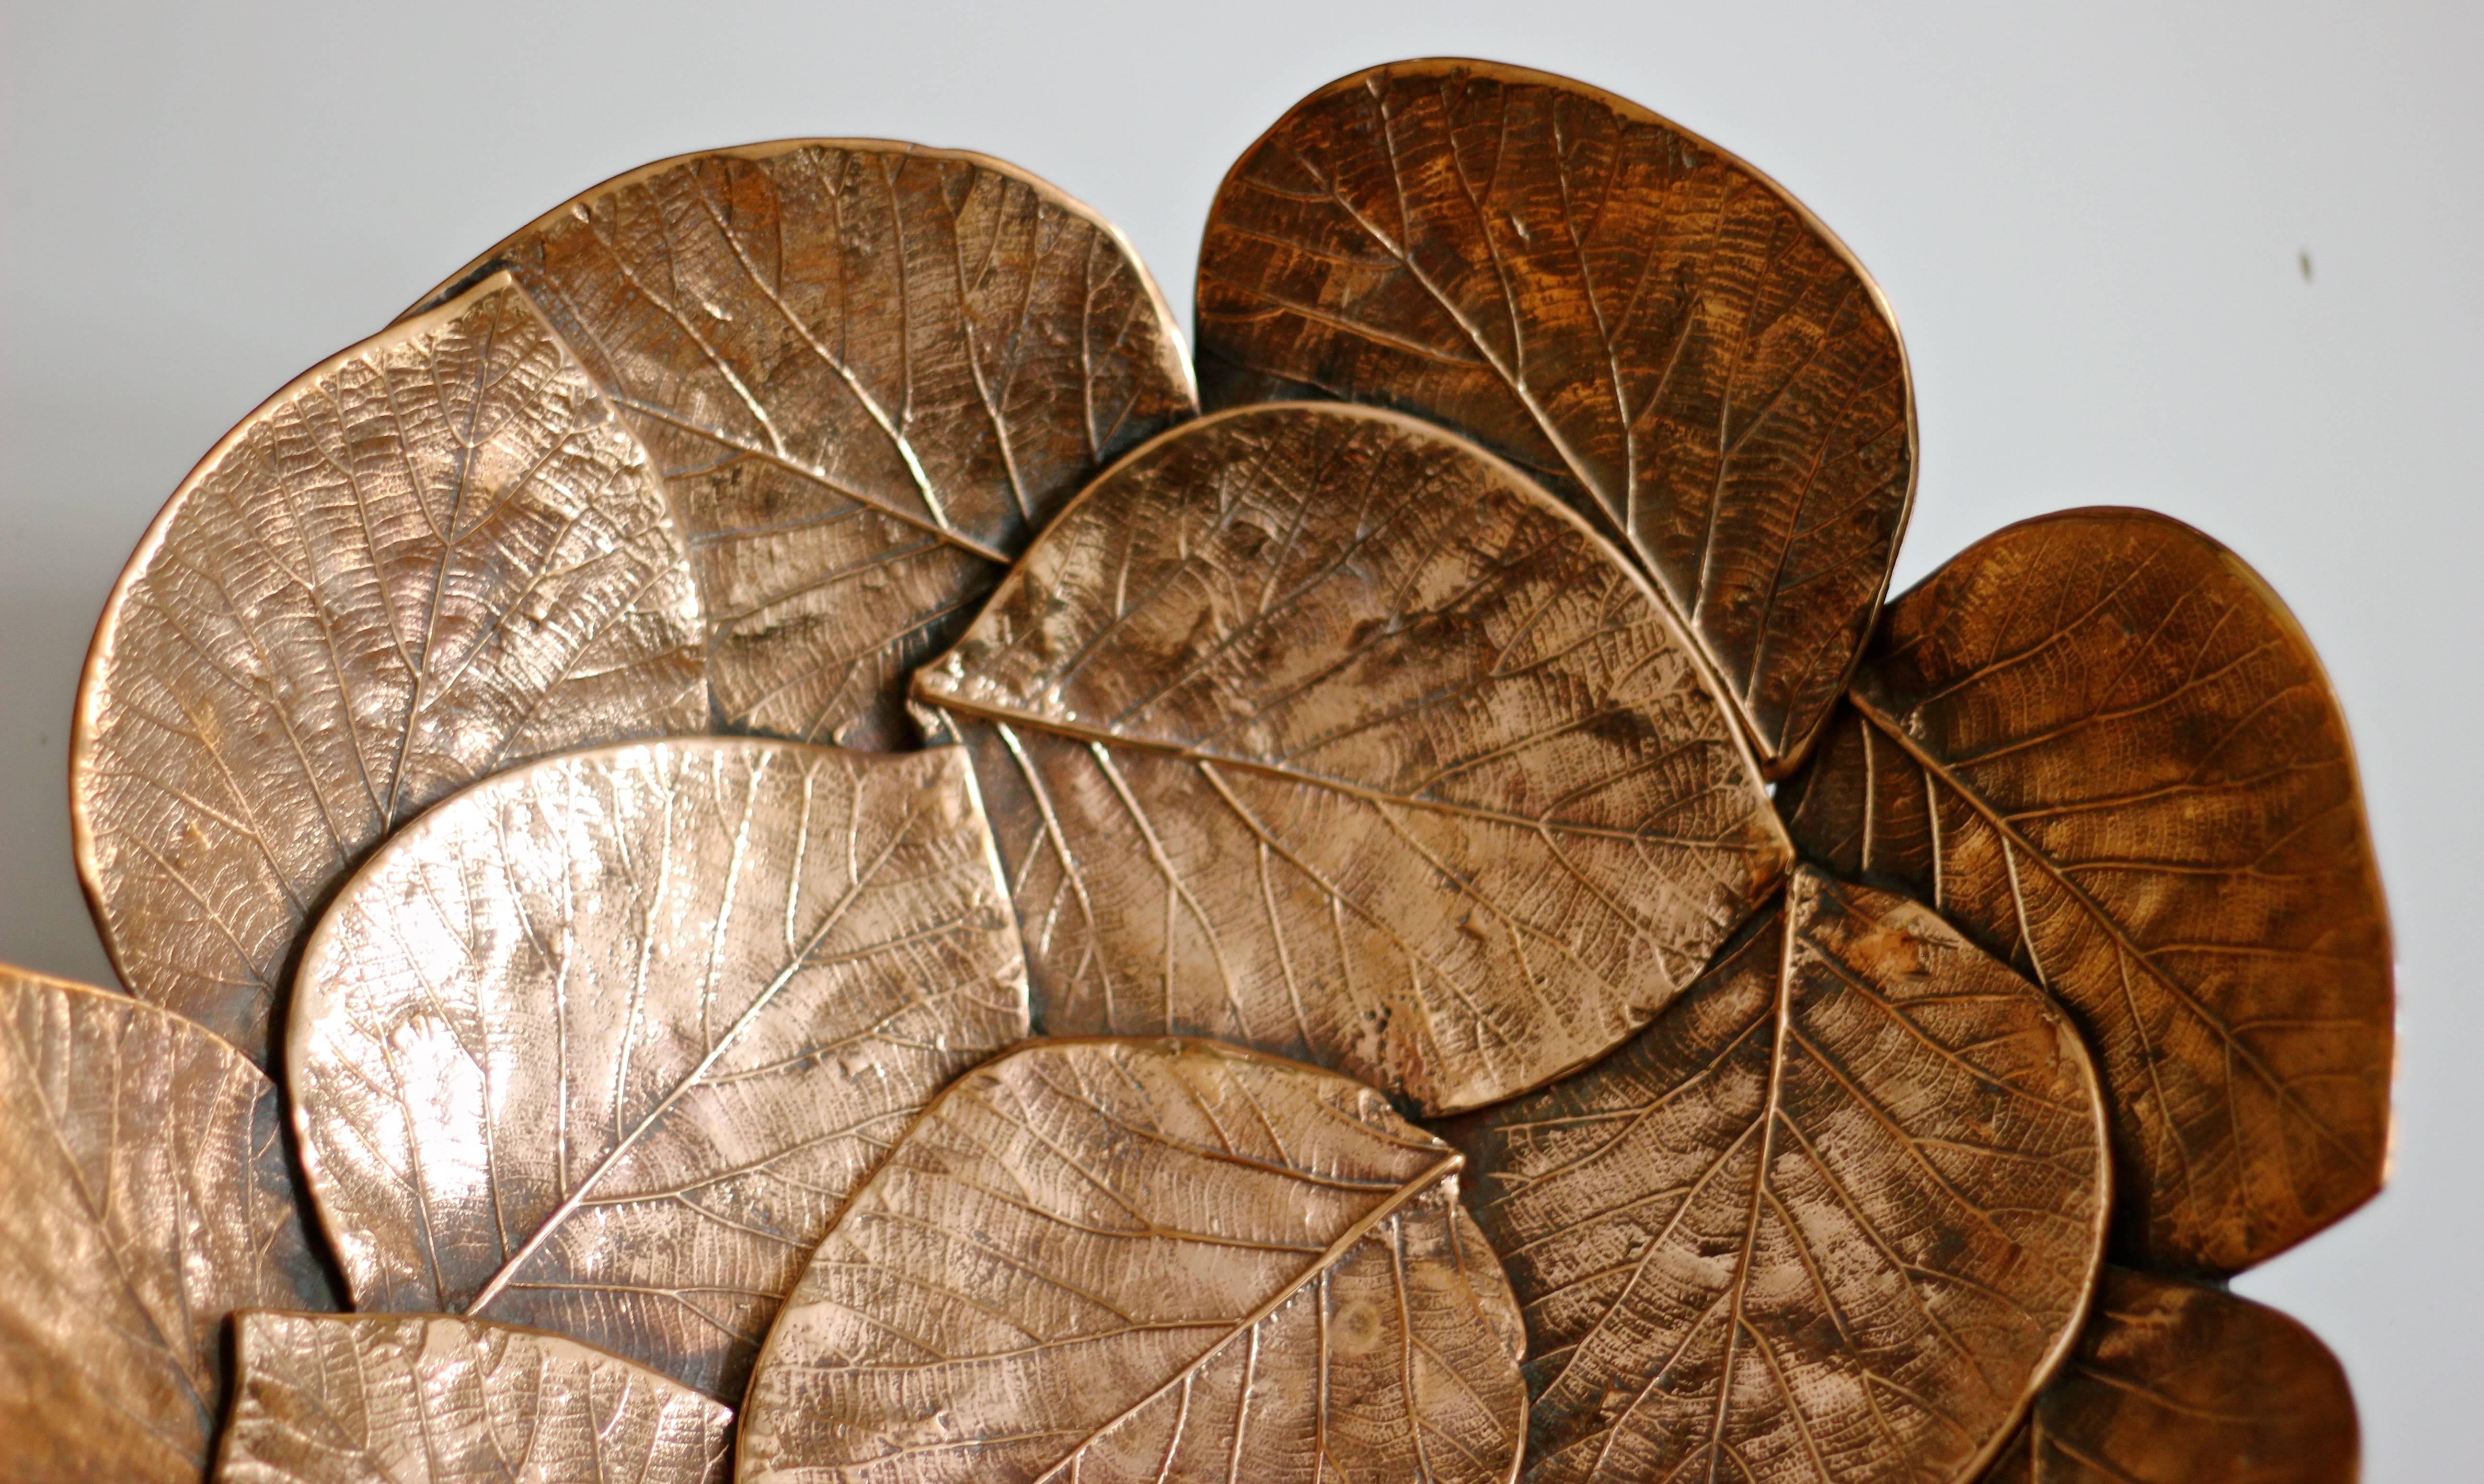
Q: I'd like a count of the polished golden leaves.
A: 11